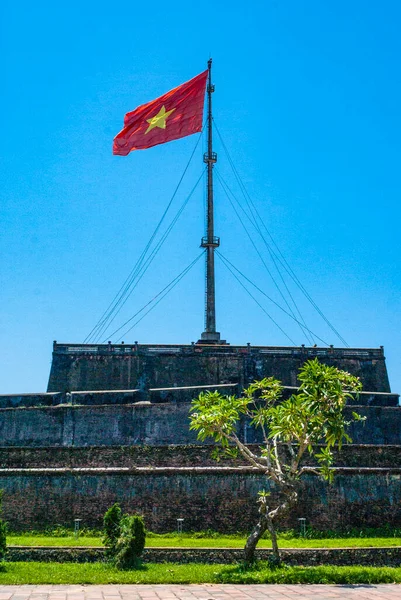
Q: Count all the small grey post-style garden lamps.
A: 3